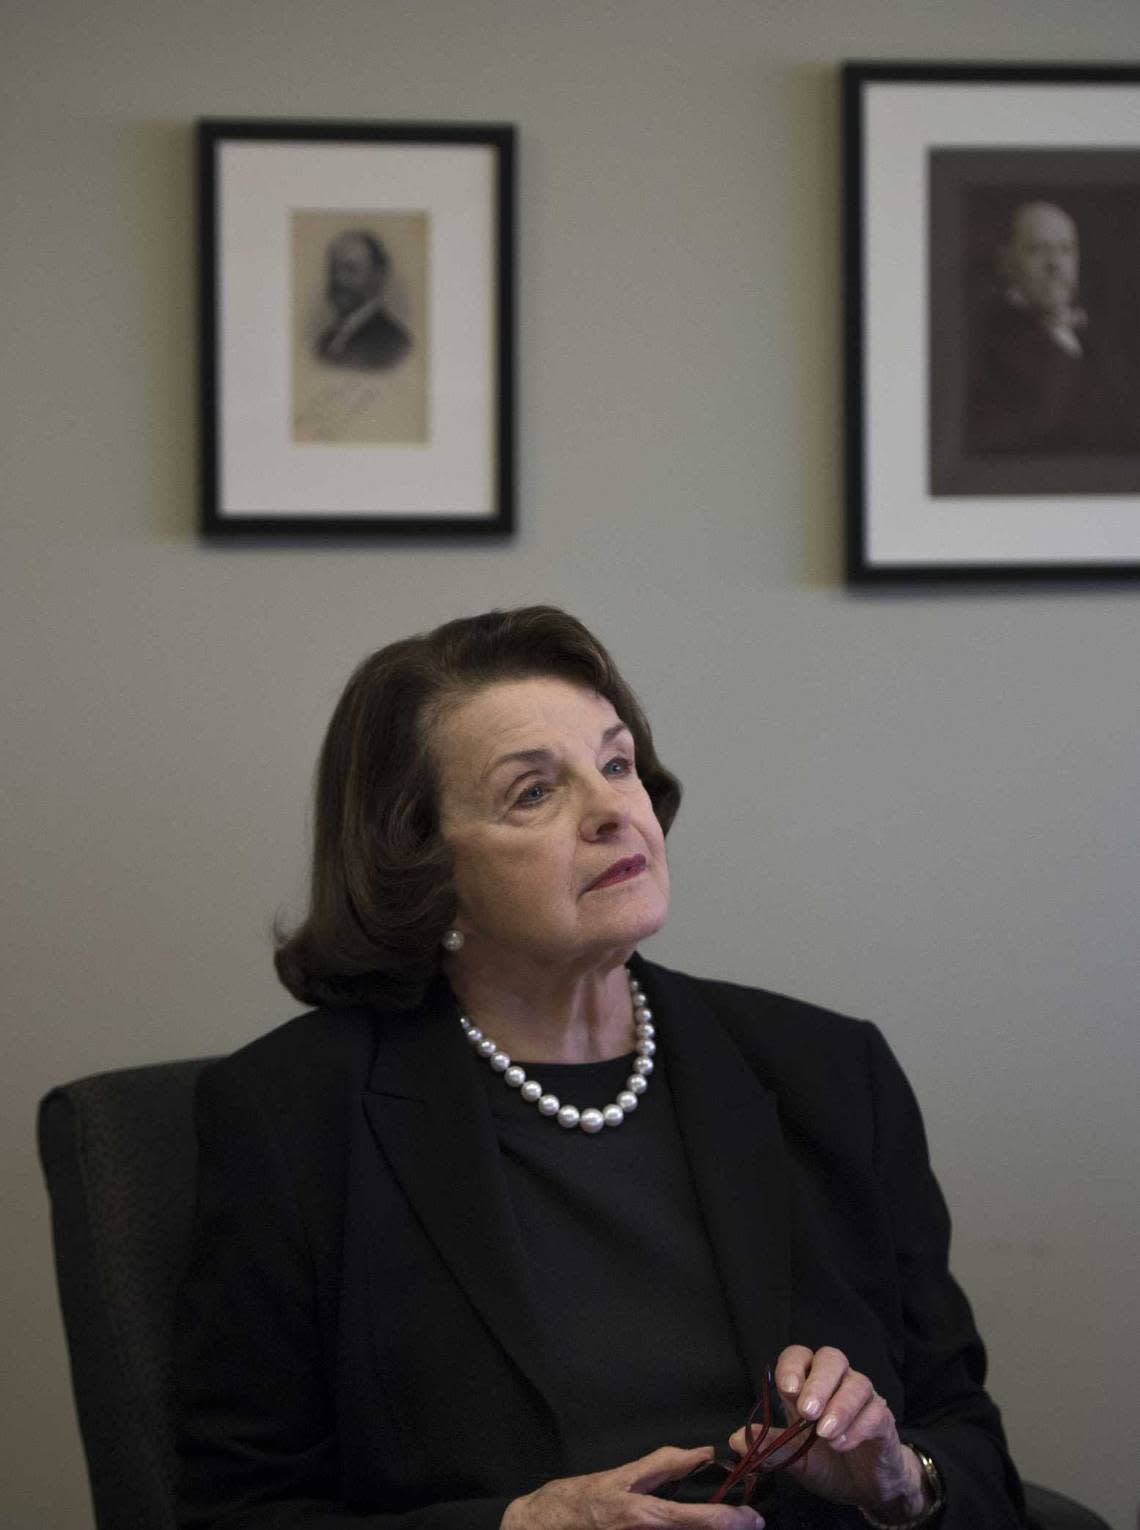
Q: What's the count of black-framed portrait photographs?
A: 2